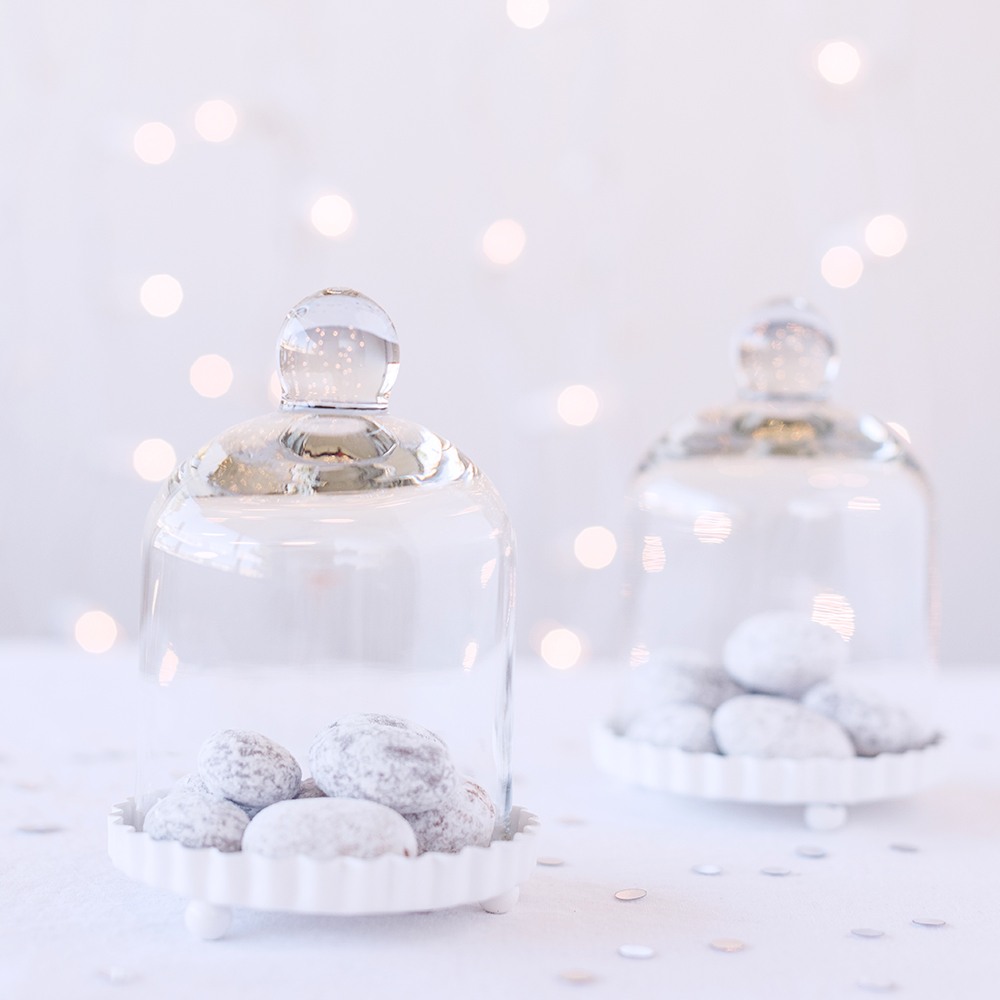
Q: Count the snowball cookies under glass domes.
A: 12